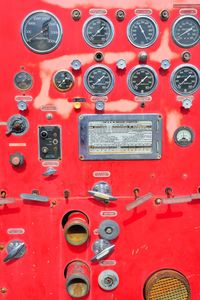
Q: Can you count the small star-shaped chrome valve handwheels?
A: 6